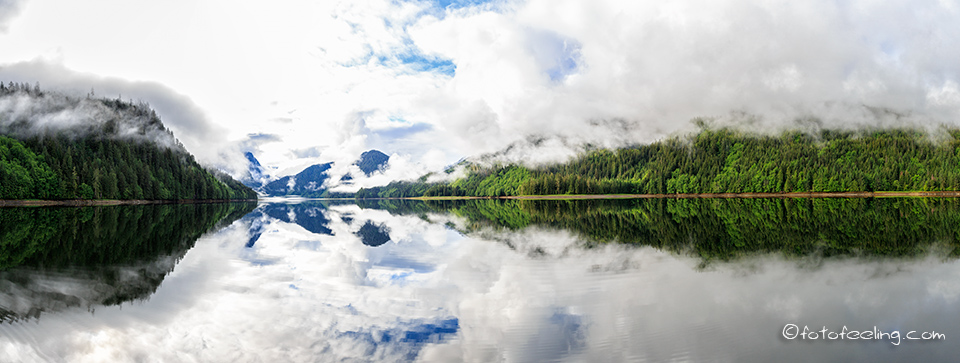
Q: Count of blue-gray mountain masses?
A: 3